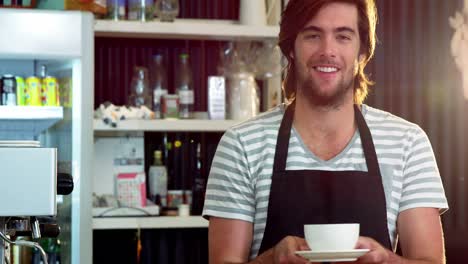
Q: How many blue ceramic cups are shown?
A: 0